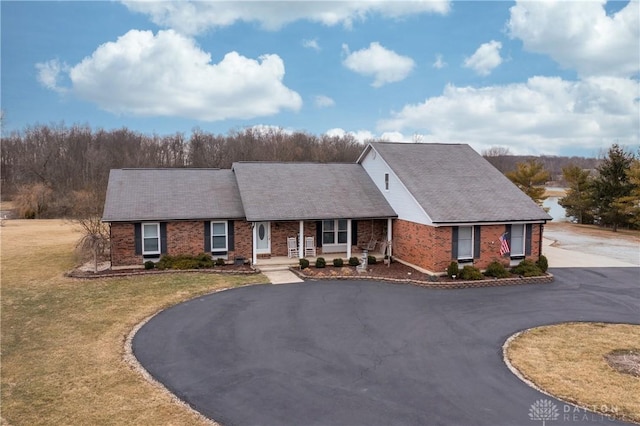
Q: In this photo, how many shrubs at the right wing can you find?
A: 5